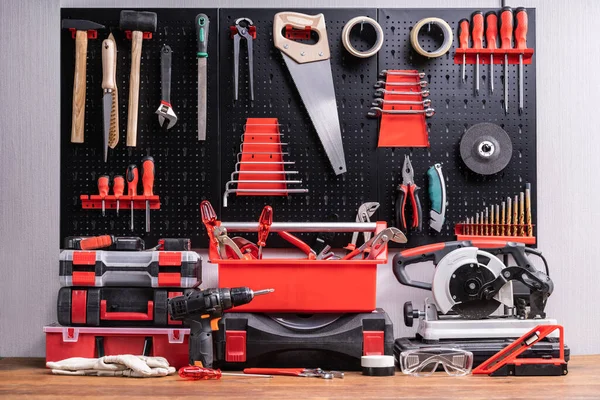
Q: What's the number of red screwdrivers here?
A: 12